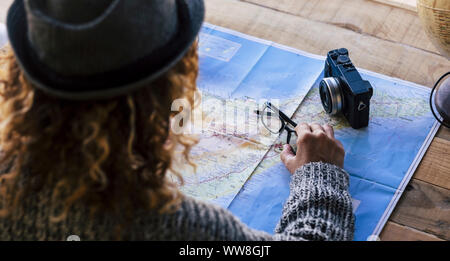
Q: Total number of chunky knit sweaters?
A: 1